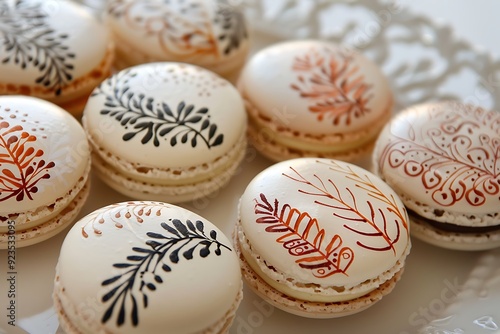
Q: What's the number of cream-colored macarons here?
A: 8